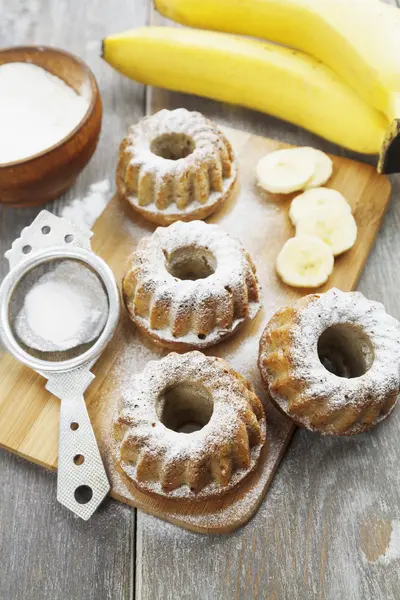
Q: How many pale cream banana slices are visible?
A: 5